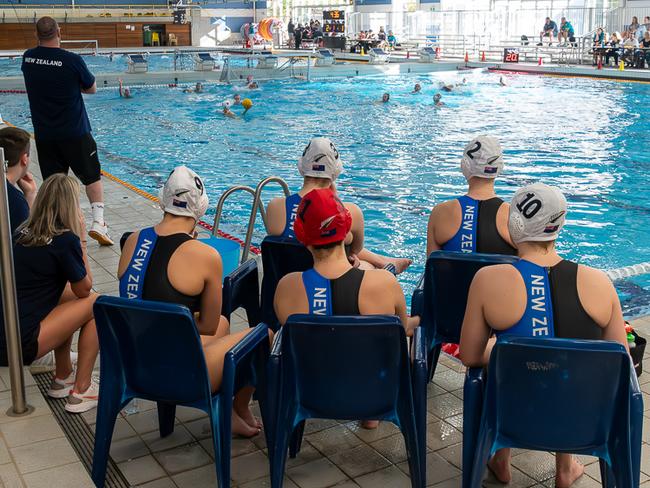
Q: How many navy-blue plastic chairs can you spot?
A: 6